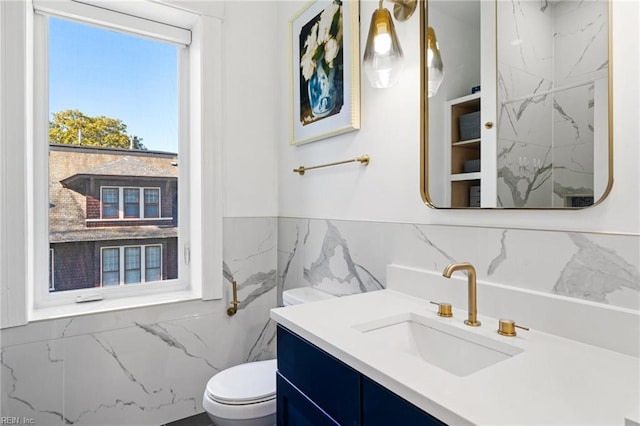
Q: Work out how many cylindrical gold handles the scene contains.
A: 2